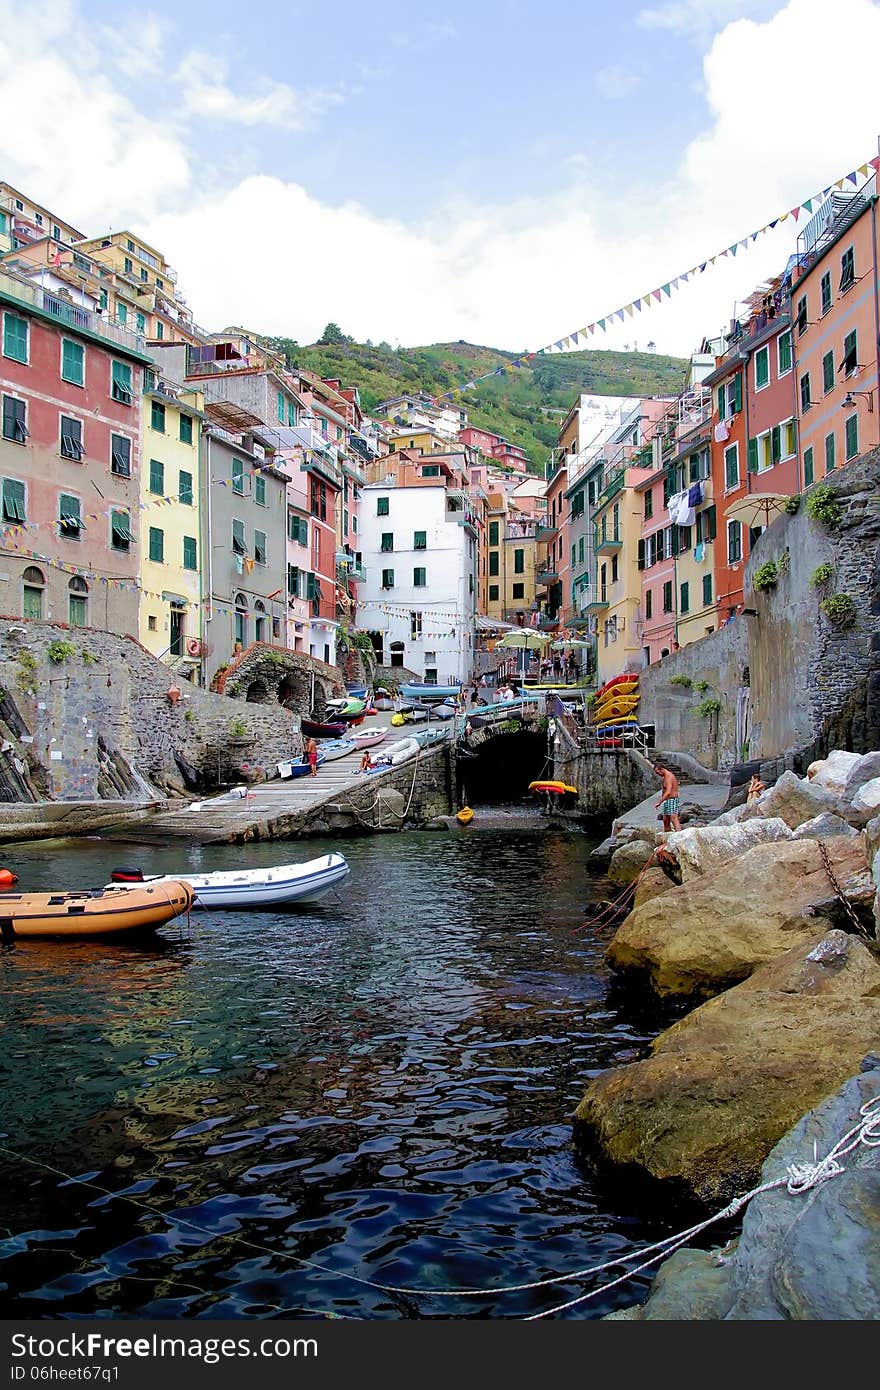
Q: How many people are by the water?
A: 4